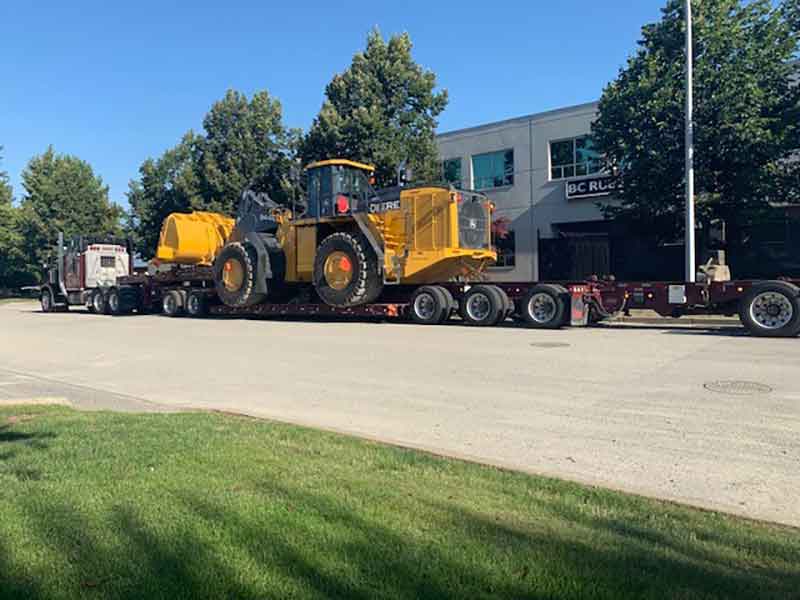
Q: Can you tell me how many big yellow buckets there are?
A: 1